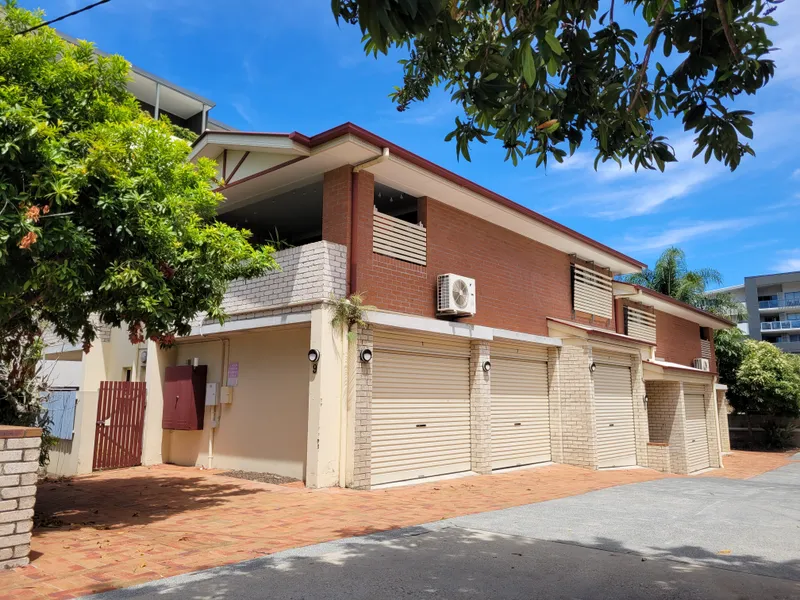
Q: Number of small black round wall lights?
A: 5